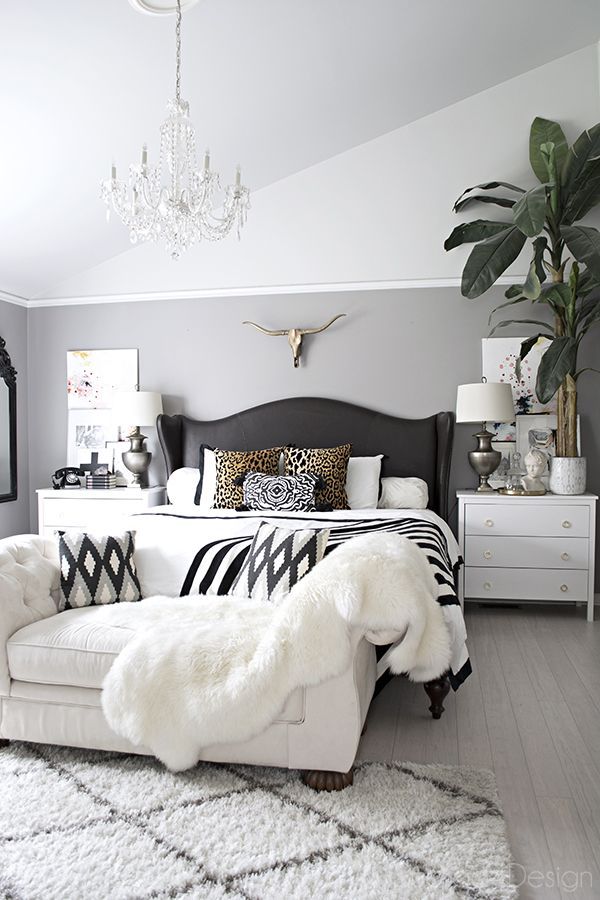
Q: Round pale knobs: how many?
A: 6